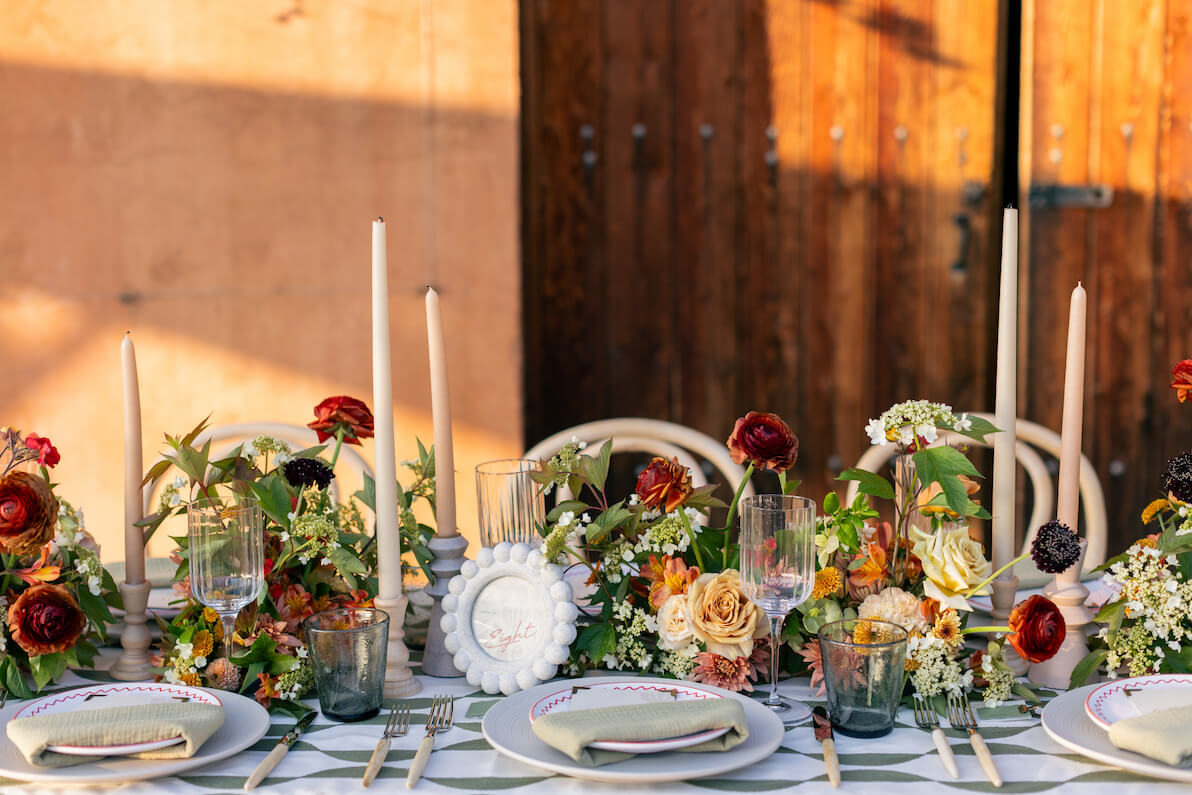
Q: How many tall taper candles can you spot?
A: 5